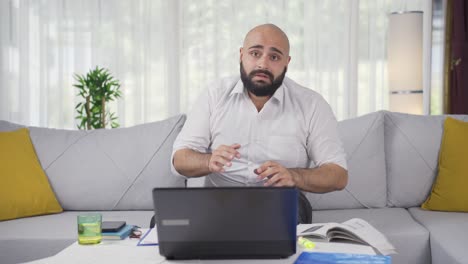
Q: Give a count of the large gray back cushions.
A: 3